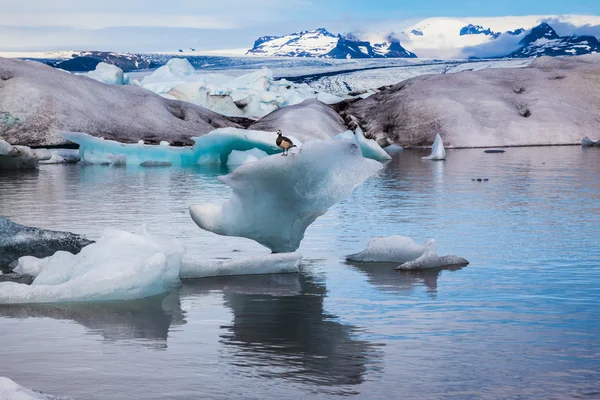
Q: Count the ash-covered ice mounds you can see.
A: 3